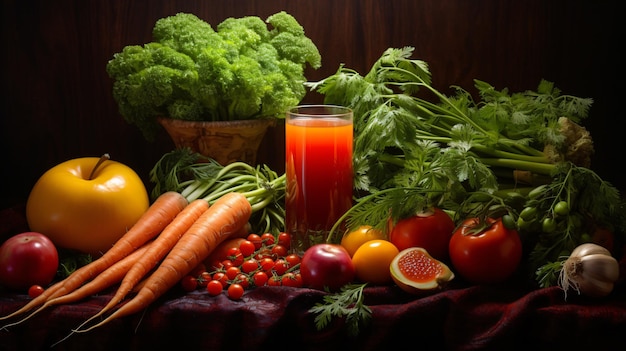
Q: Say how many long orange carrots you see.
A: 4